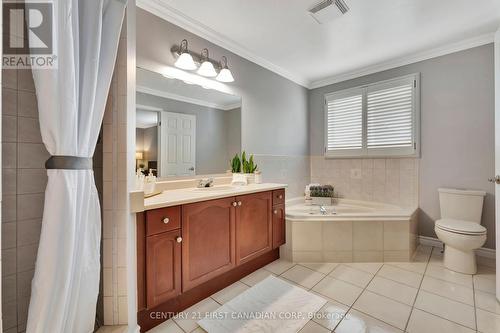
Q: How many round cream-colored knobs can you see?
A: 6